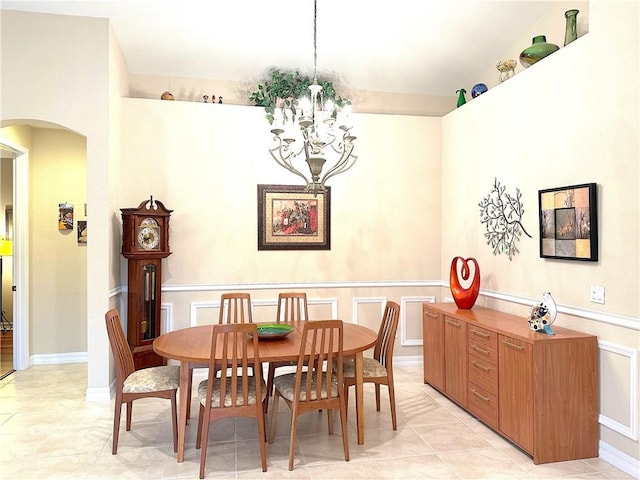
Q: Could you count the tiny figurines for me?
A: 3